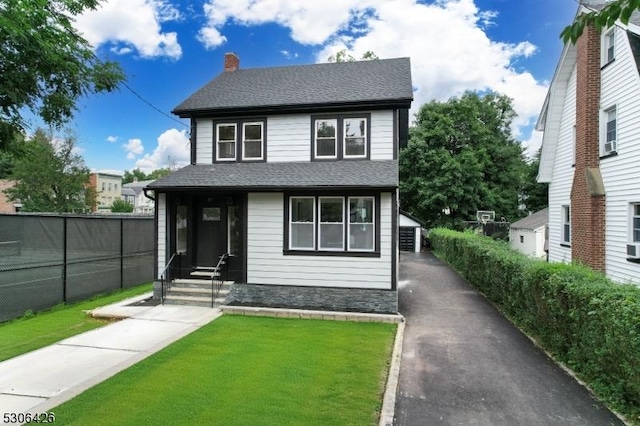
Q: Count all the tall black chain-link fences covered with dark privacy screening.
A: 1